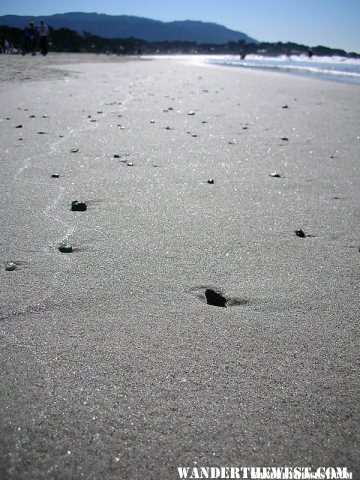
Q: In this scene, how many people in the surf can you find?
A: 3